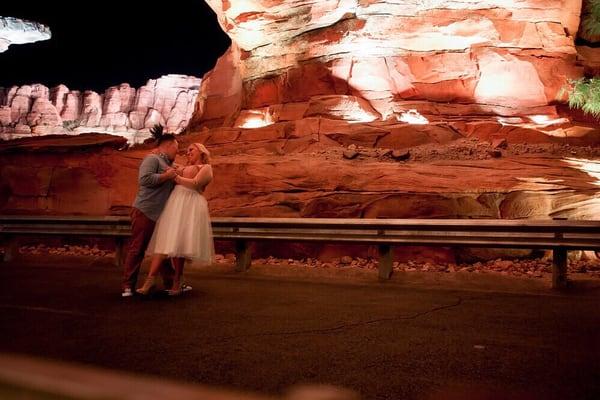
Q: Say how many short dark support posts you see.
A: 5